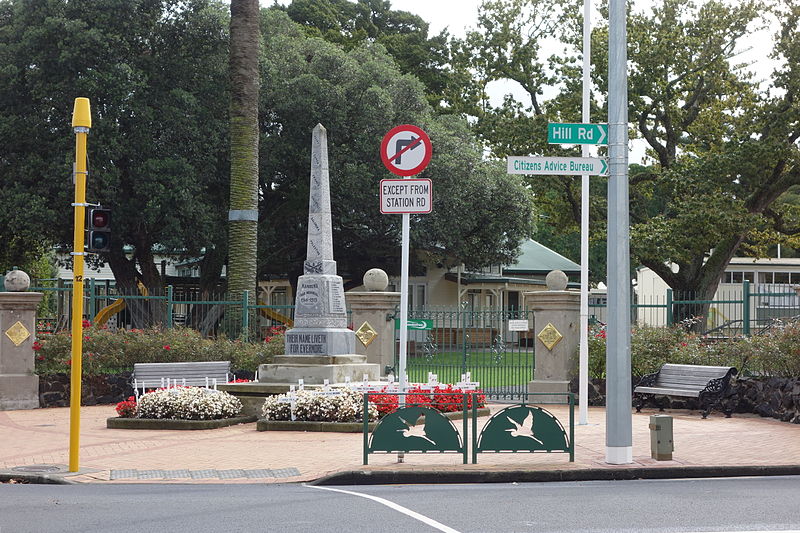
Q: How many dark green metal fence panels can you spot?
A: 2